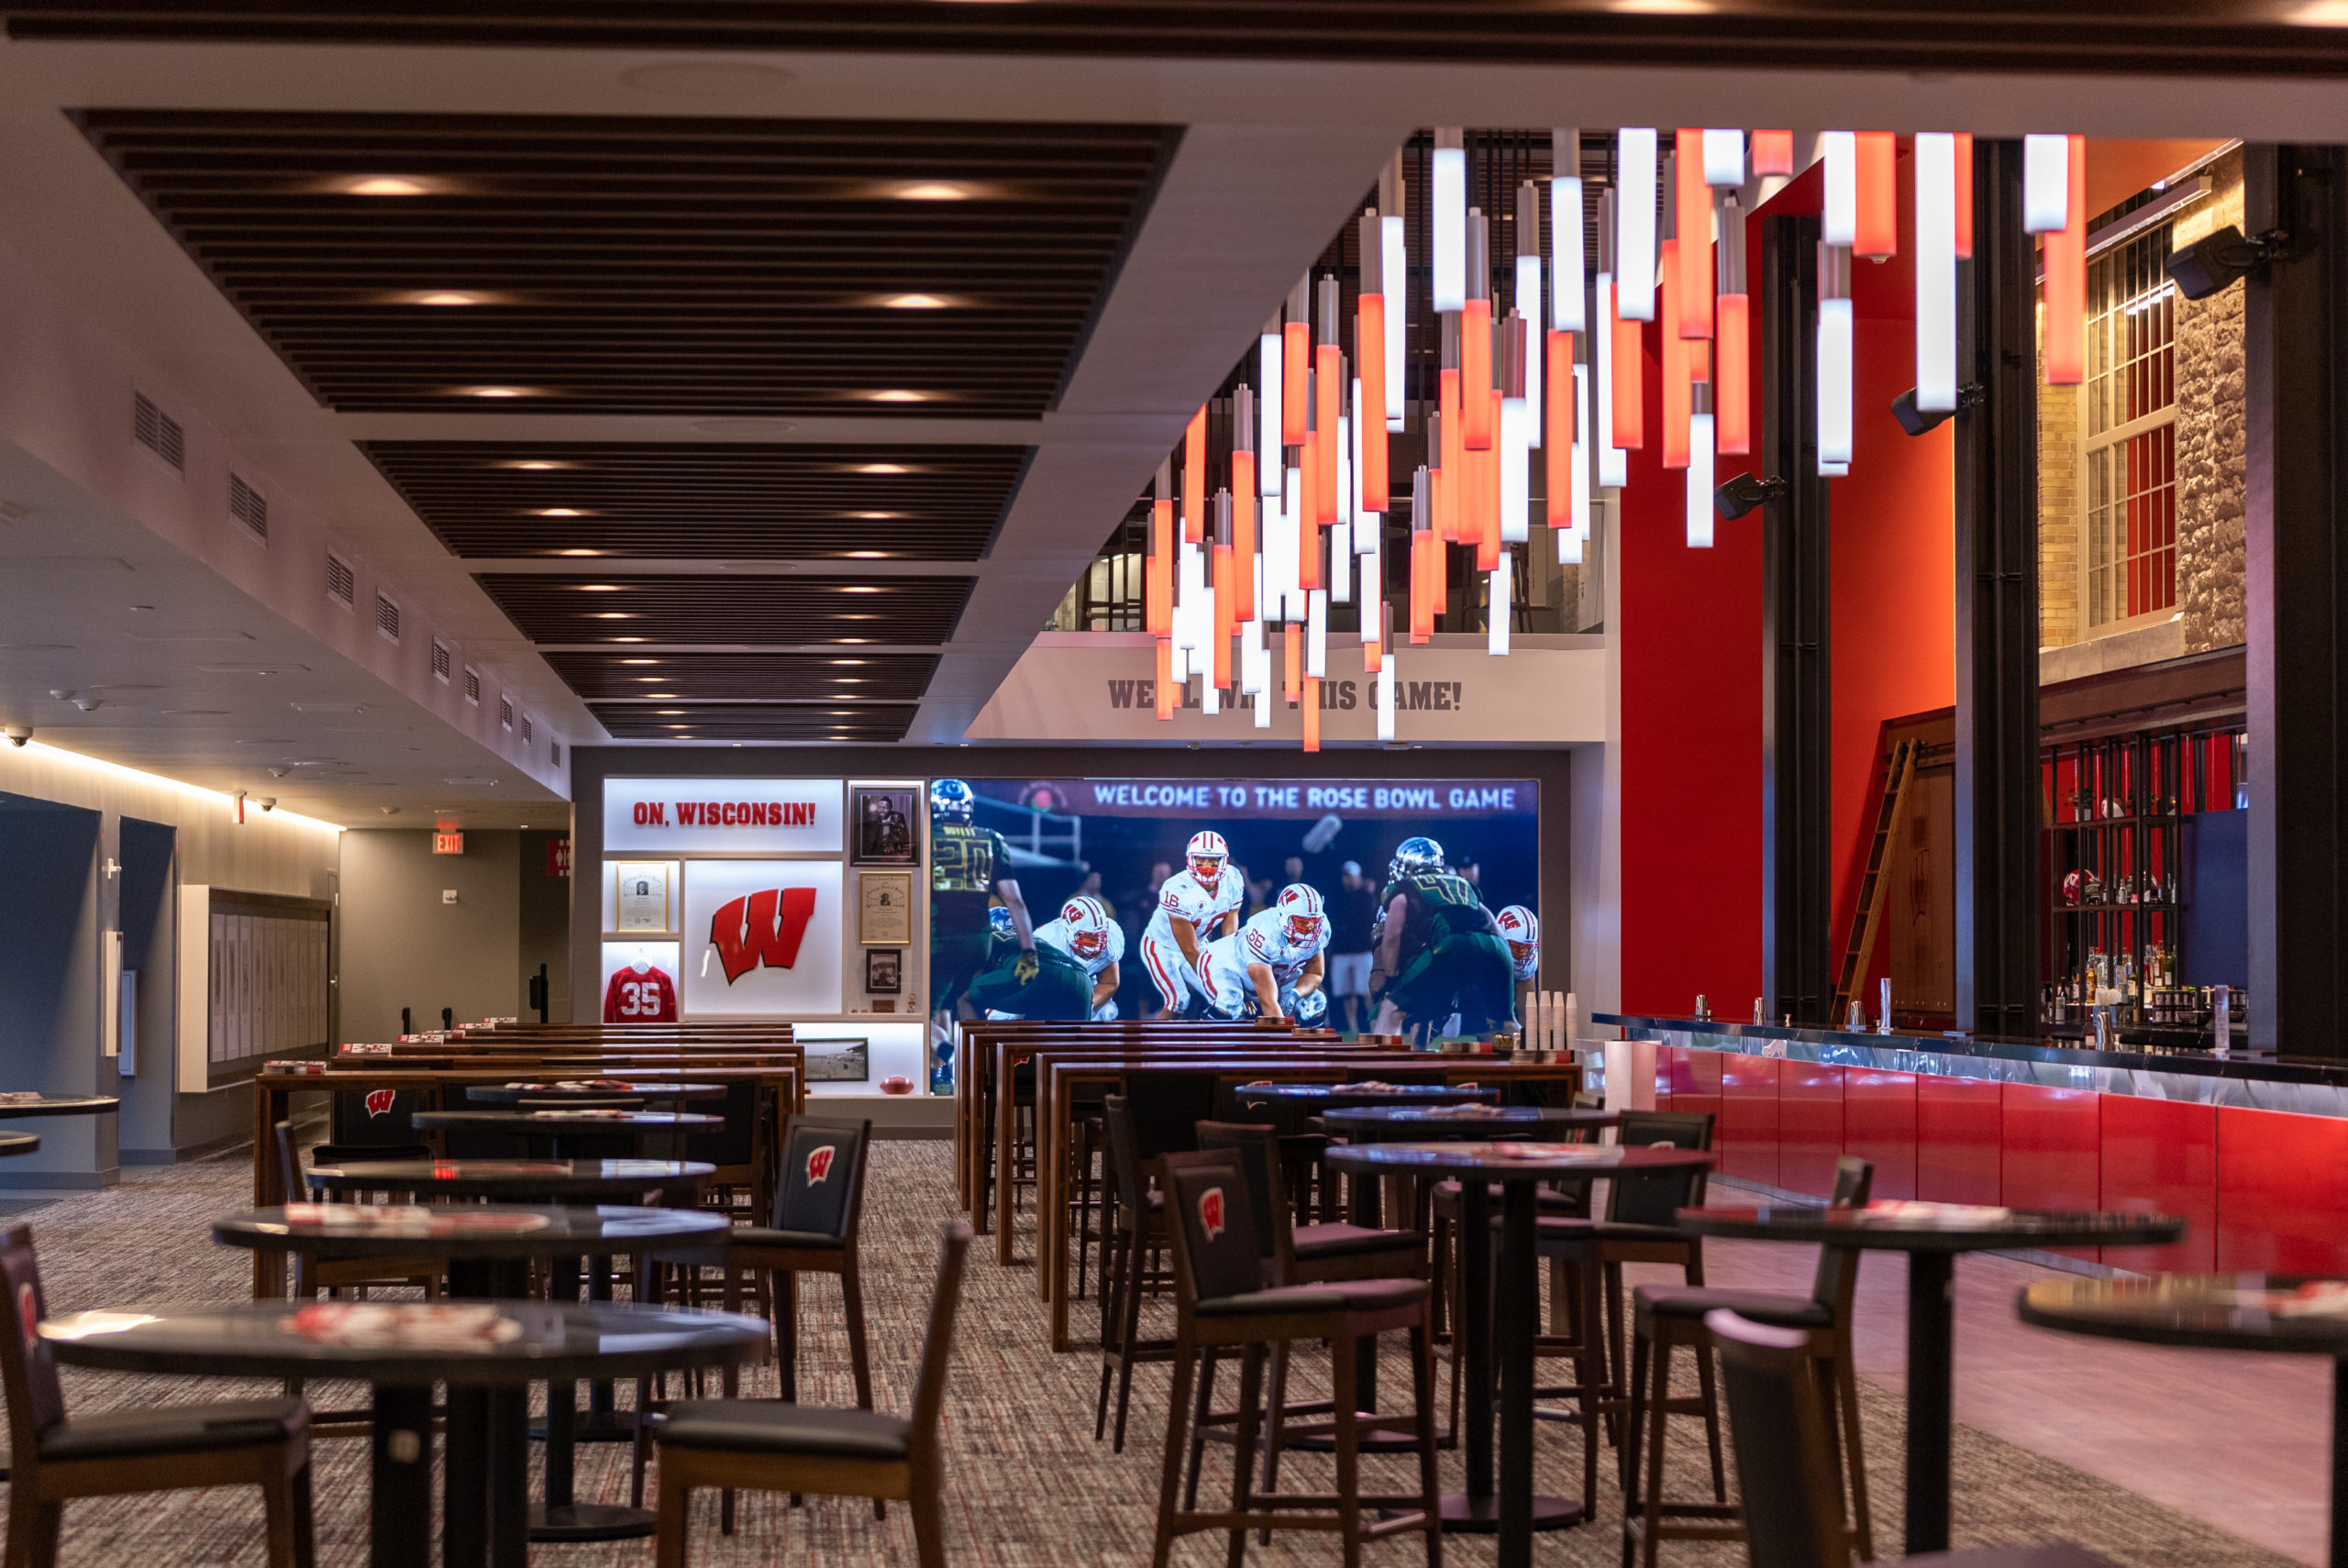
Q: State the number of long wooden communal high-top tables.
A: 12